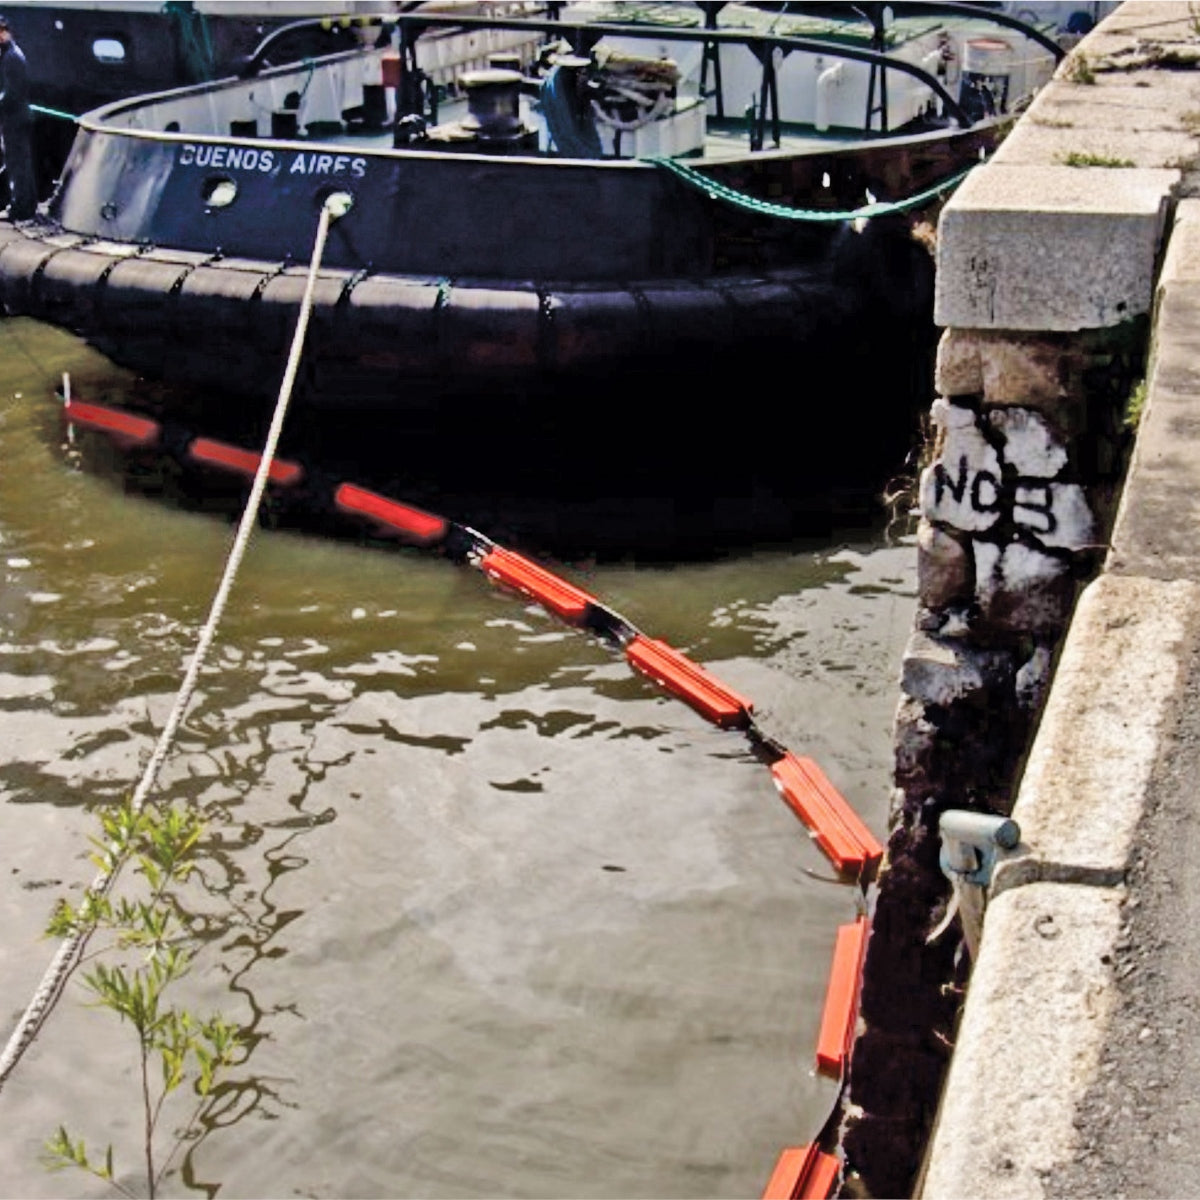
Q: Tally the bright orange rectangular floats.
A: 8